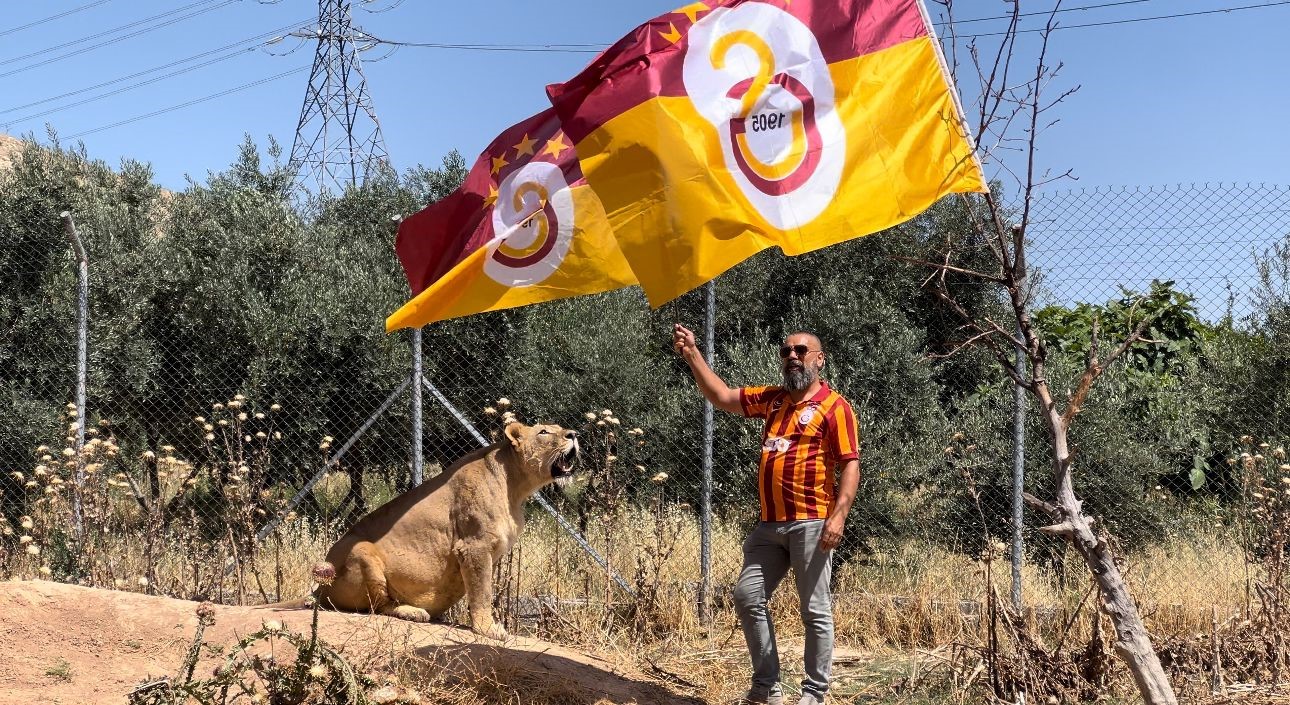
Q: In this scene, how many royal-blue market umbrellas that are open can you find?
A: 0